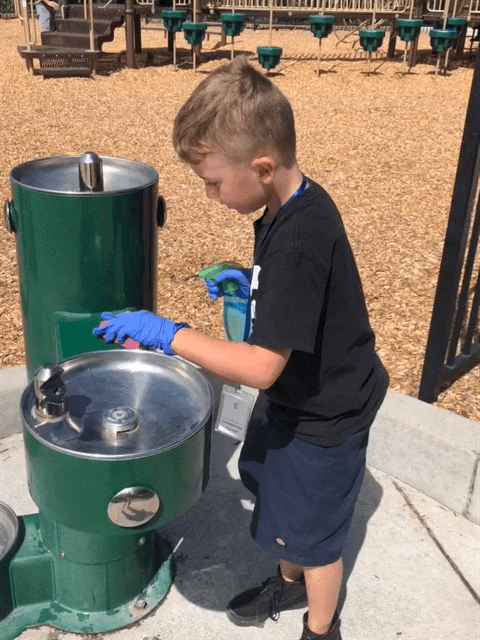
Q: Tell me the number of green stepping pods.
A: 9